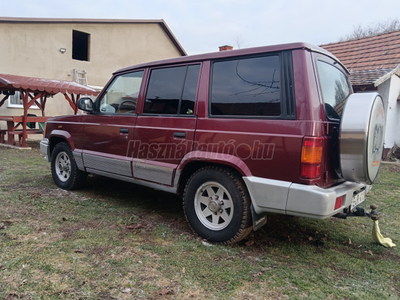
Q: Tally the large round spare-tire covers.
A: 1